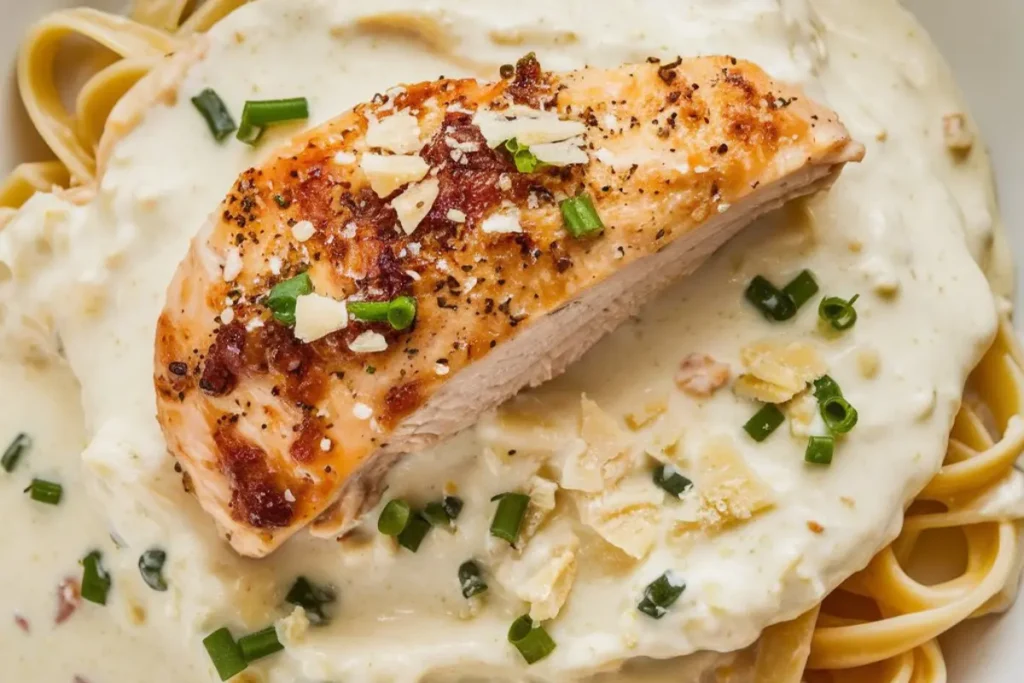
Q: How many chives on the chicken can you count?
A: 4